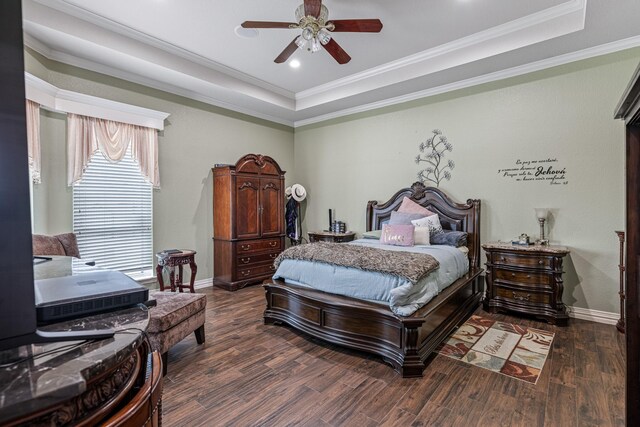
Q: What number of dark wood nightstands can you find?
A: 2